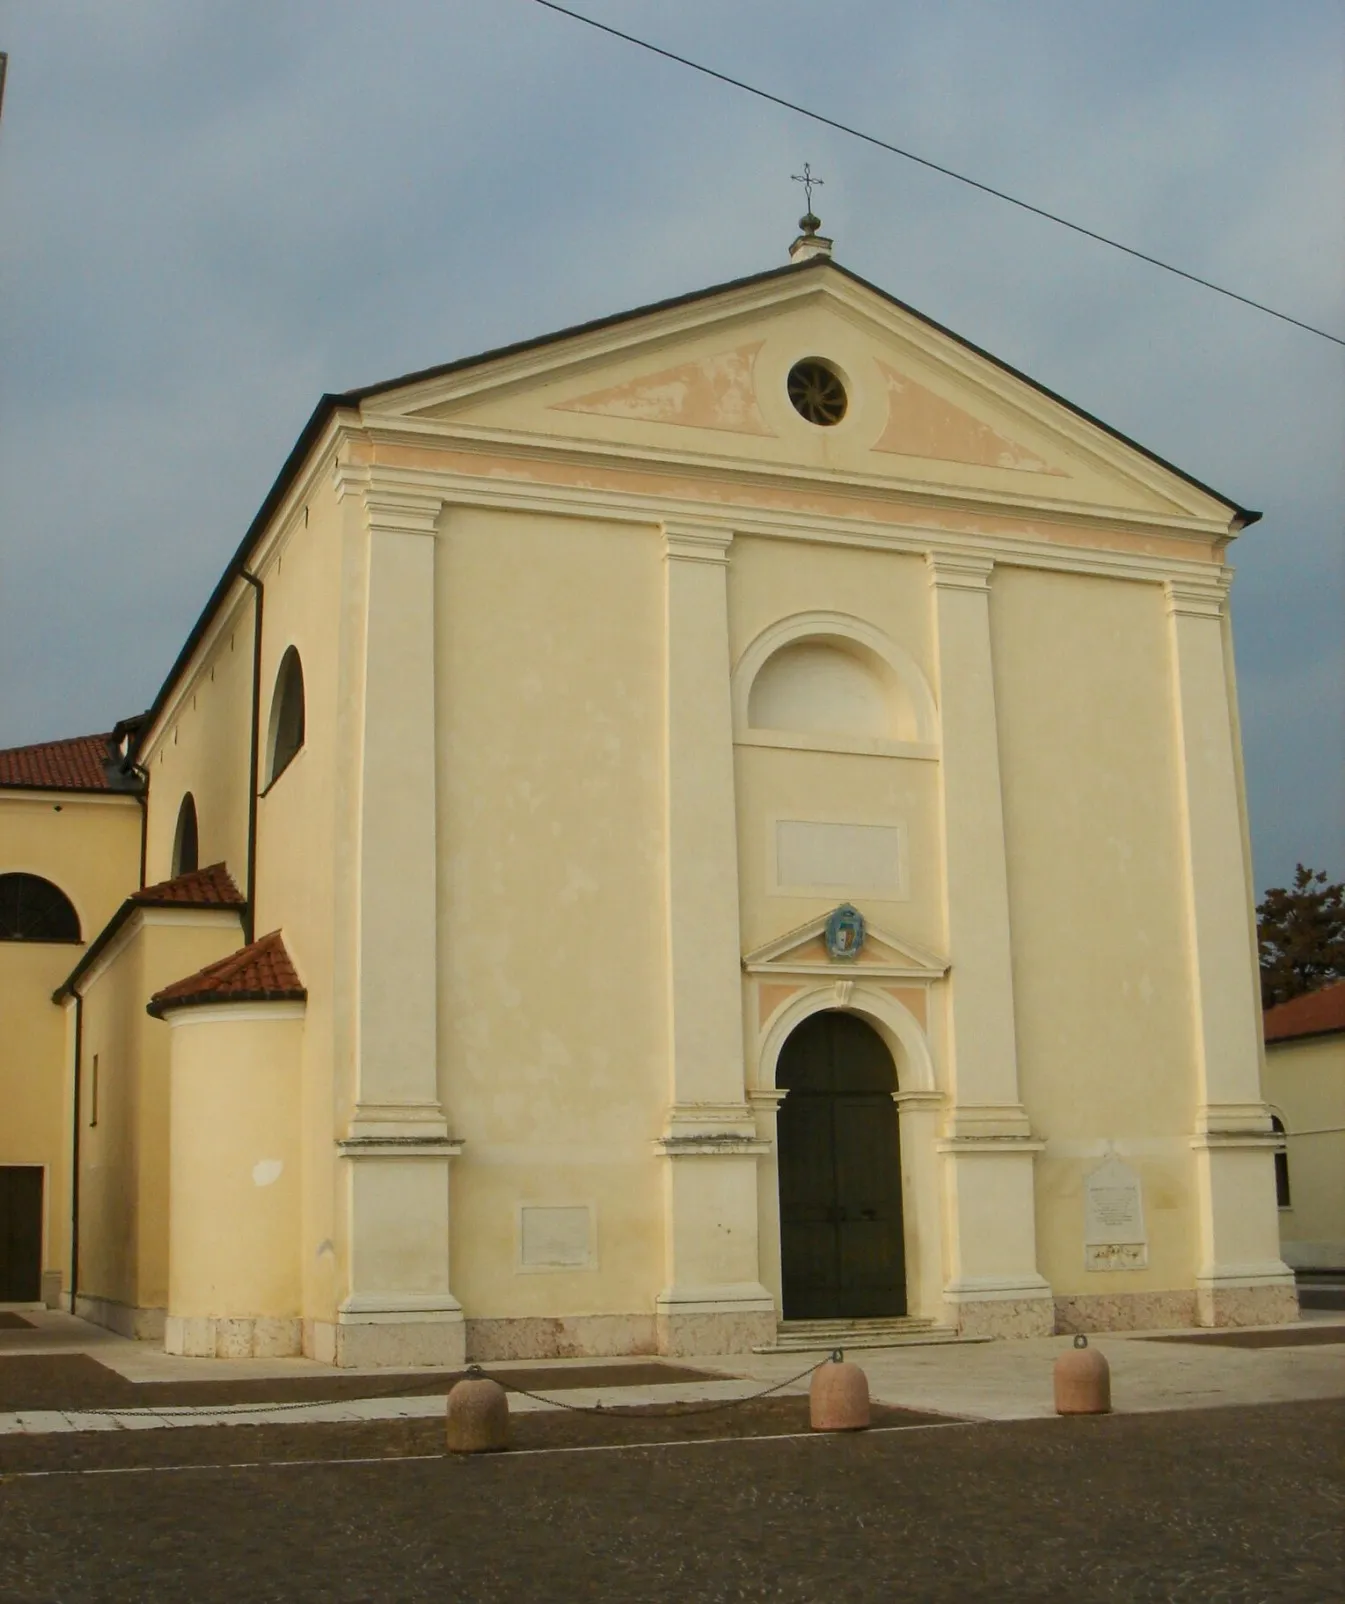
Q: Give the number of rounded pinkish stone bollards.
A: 3